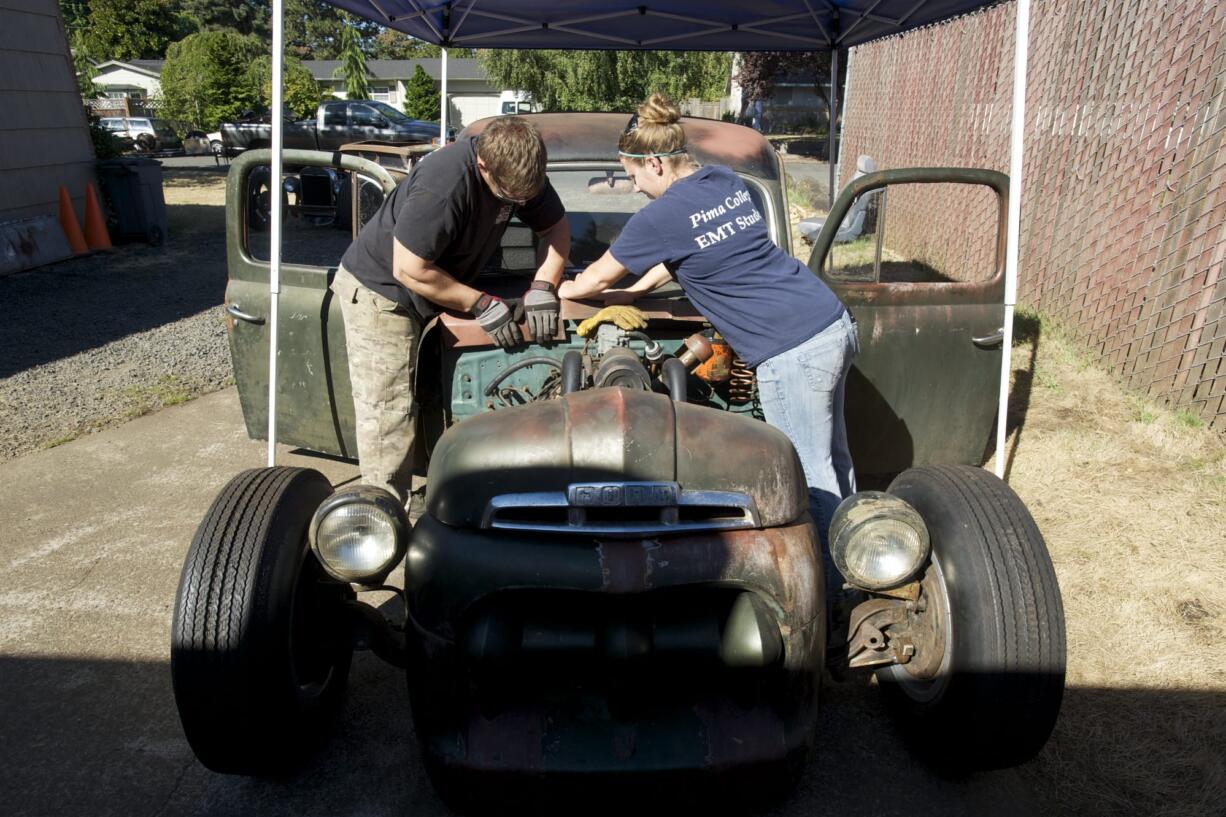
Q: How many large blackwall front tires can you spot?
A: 2